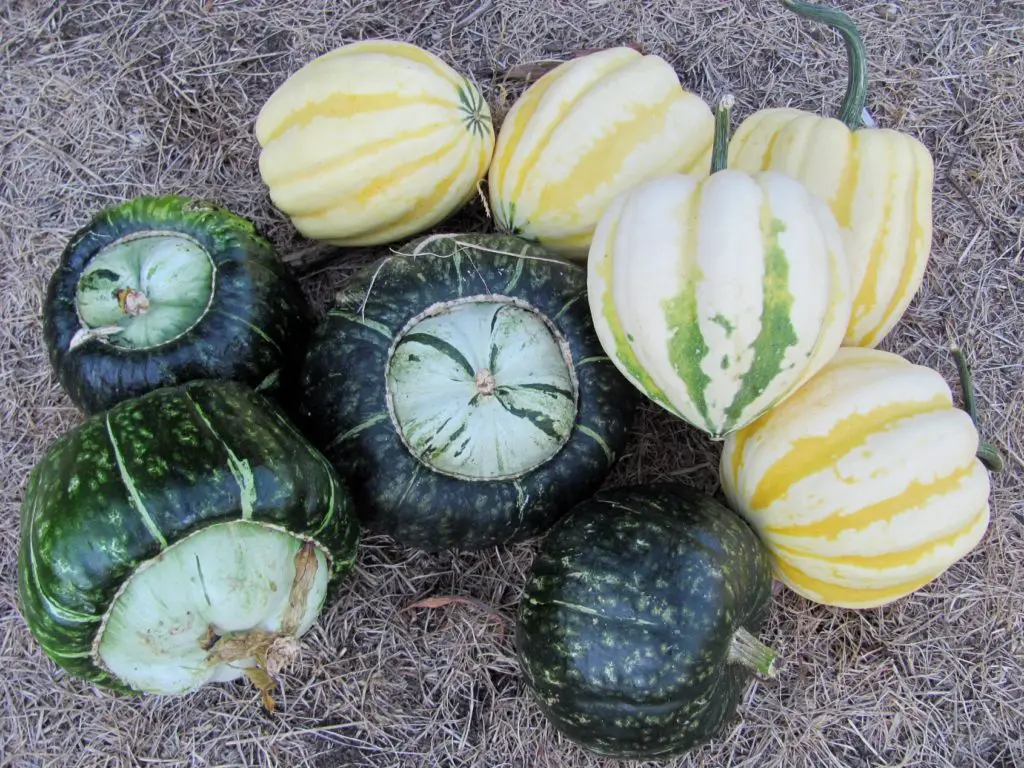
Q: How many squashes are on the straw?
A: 9